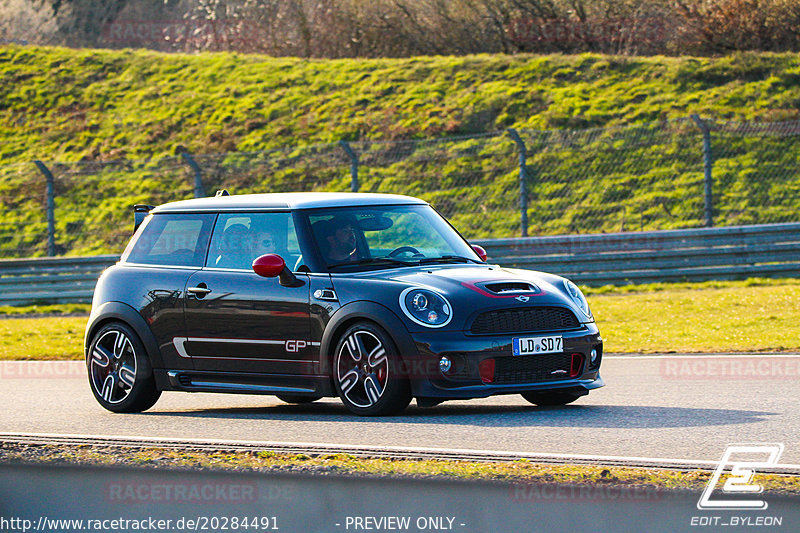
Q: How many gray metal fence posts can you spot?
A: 5